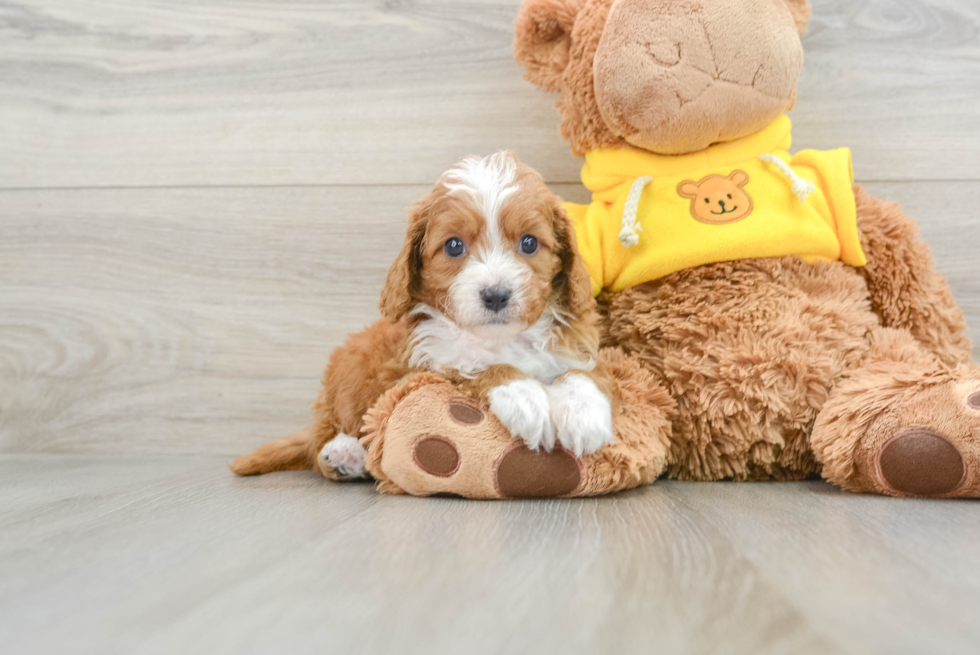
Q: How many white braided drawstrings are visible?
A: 2